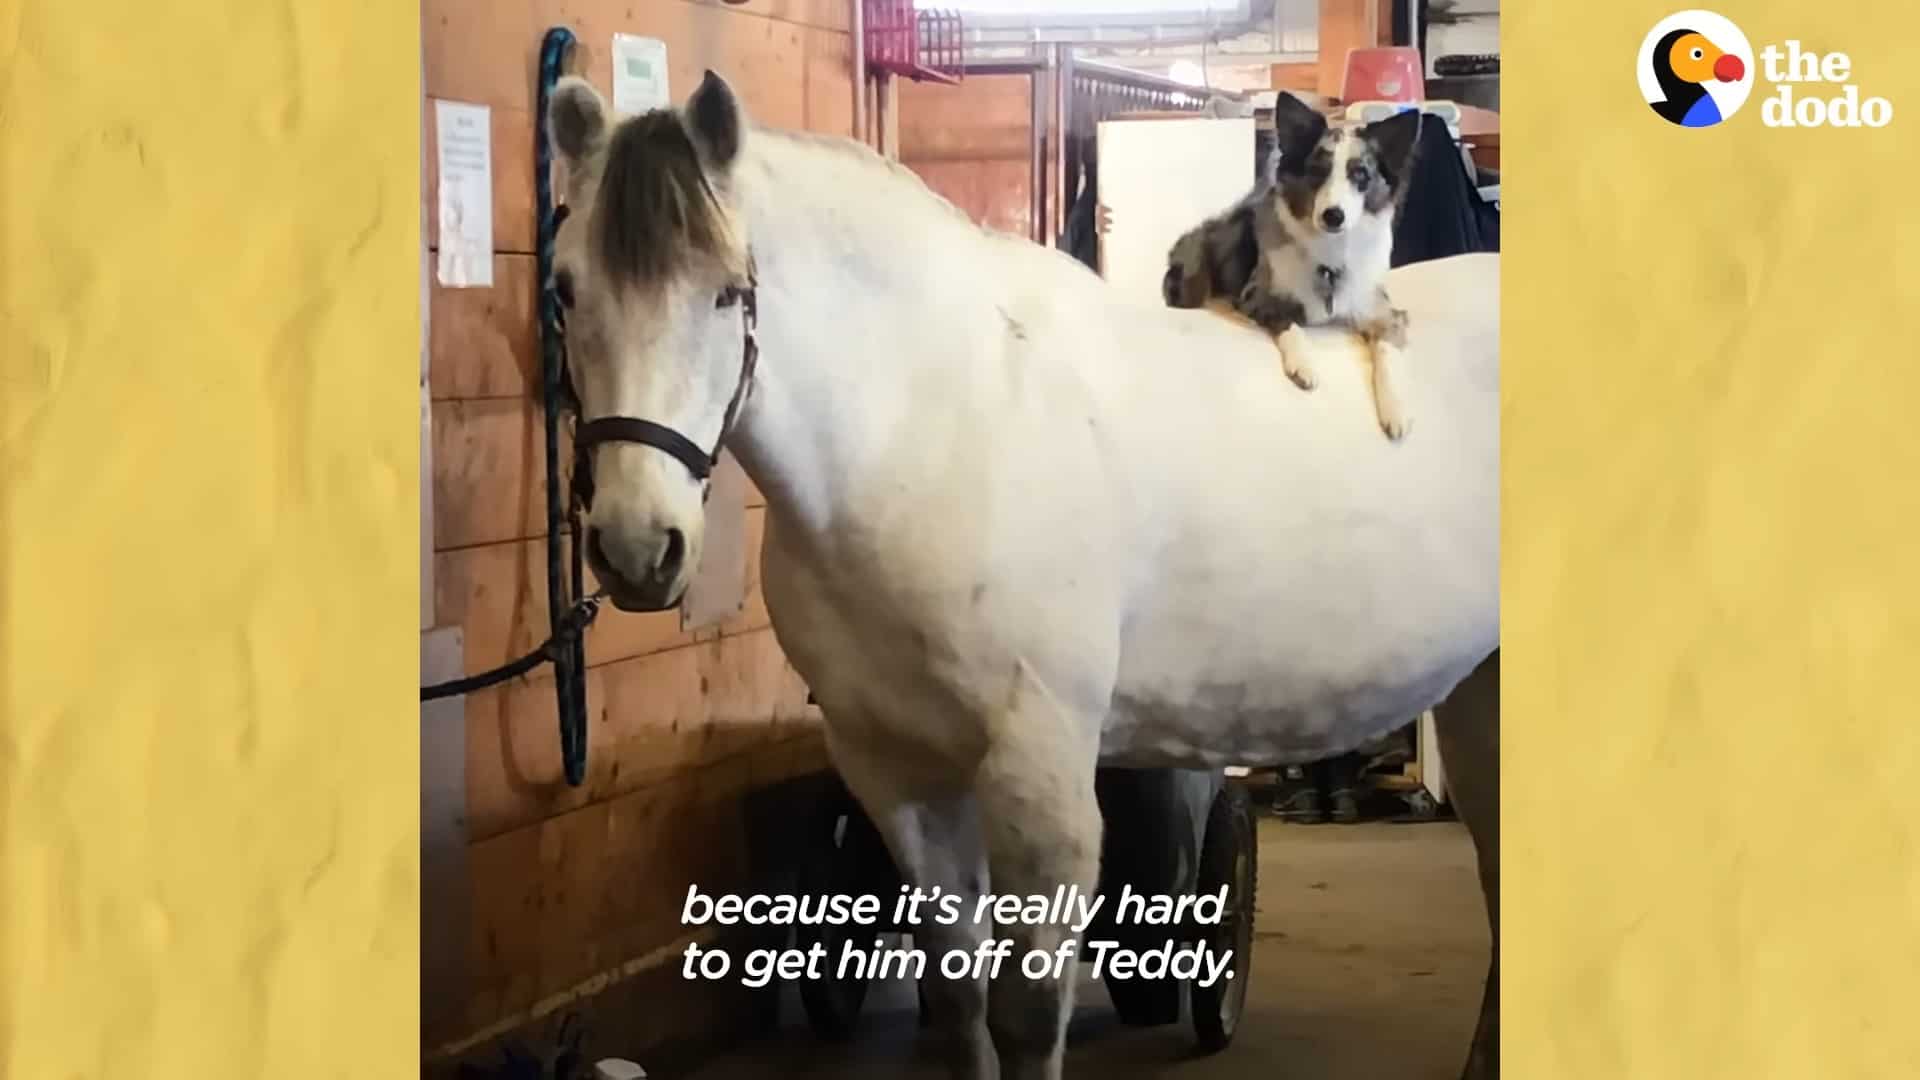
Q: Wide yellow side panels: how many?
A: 2